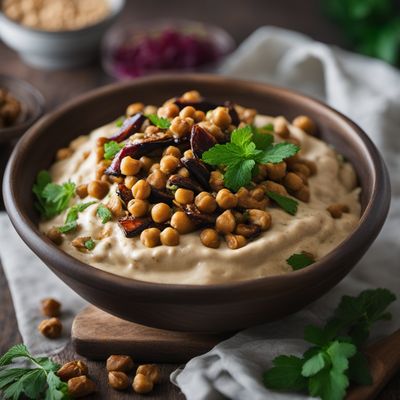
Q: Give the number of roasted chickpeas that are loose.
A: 8